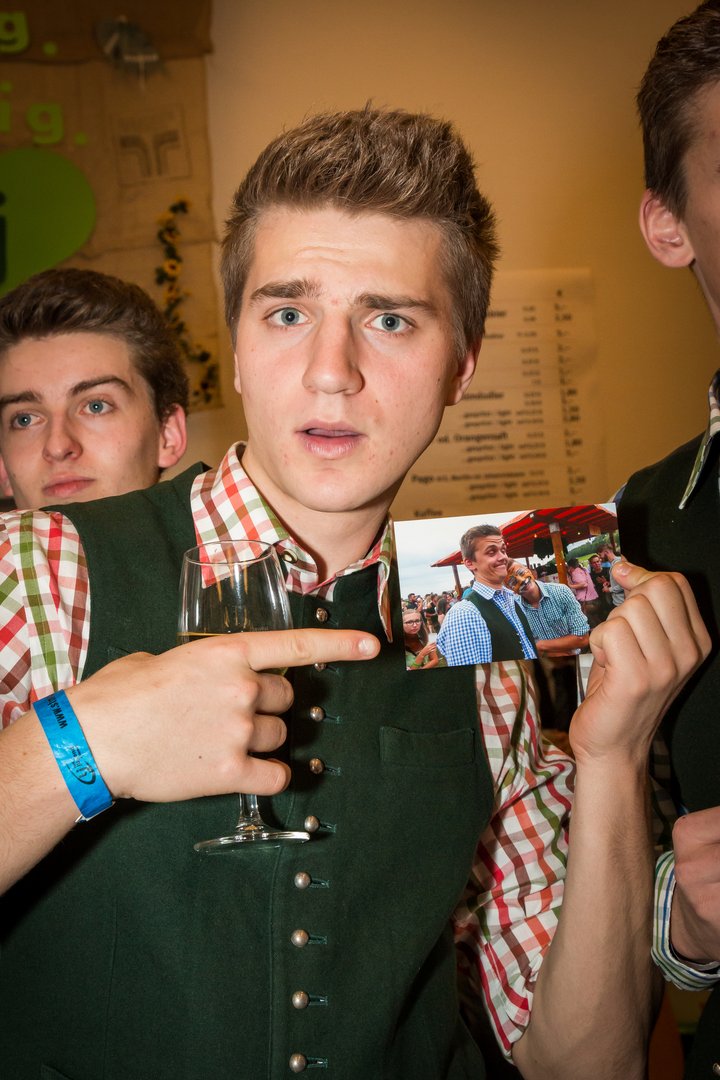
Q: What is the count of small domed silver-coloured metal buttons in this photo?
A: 9